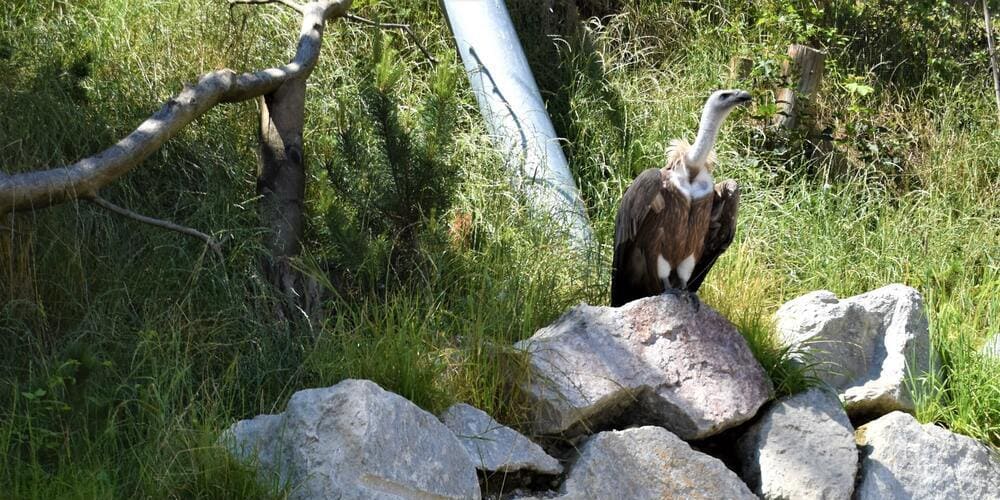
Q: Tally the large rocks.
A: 7